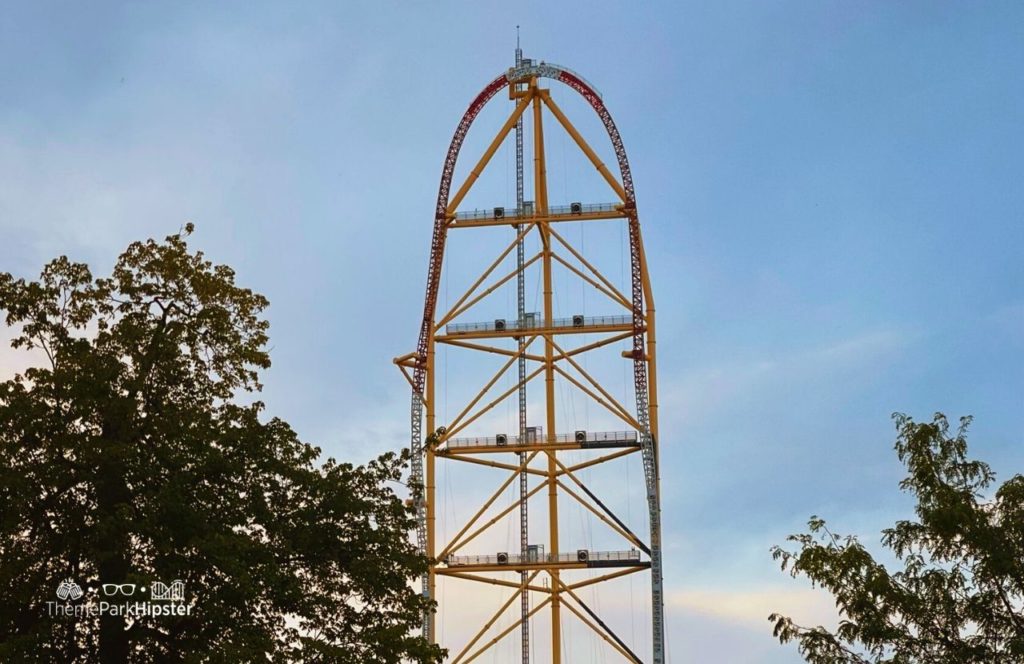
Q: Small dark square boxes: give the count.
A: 8